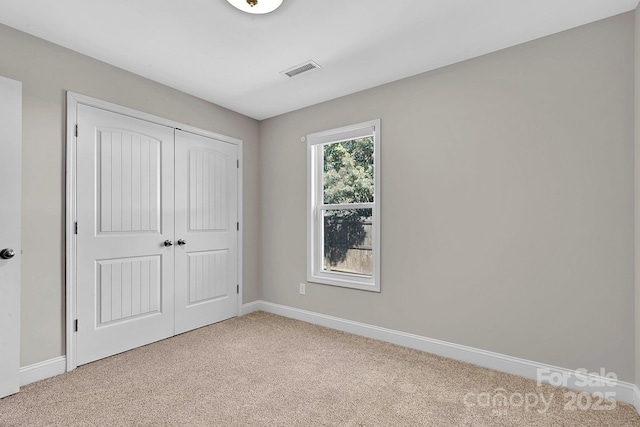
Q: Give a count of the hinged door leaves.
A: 3